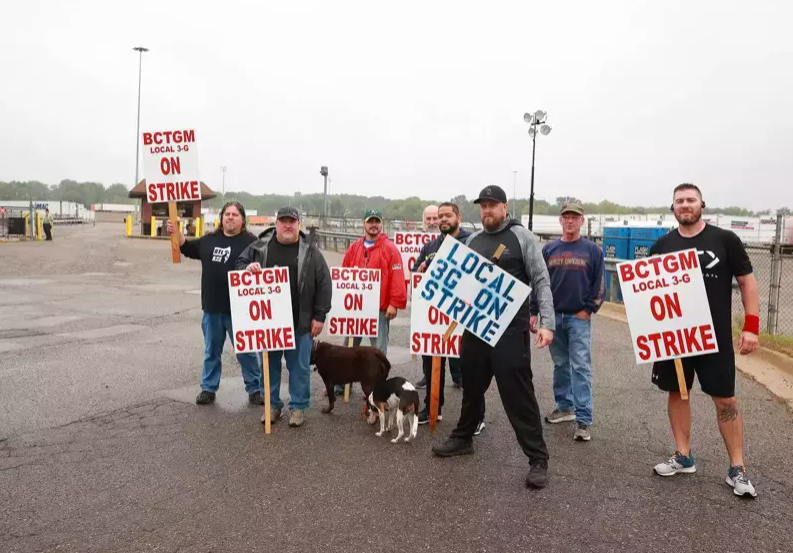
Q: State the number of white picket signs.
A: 7